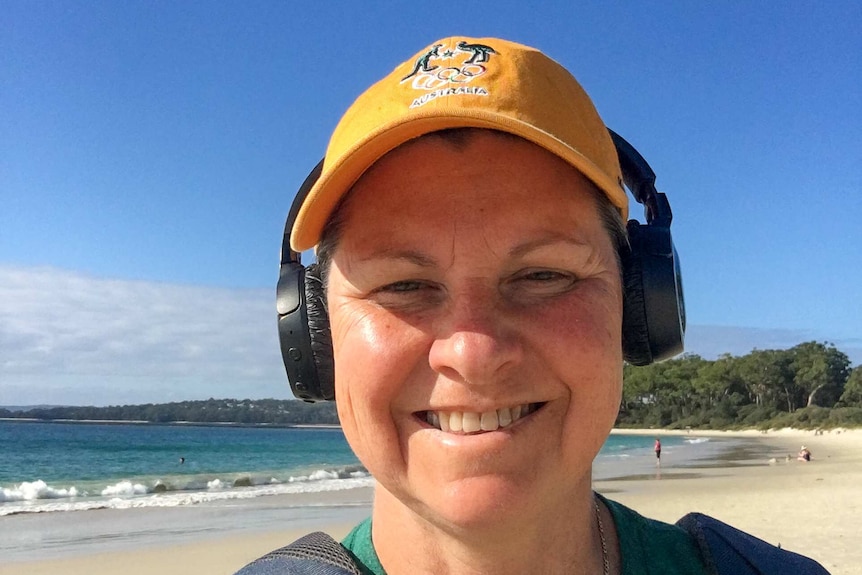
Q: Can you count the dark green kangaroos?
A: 1